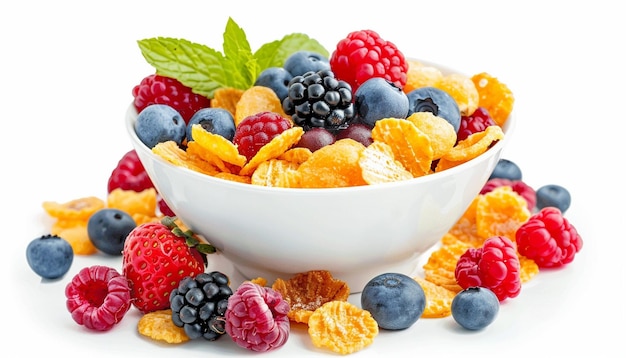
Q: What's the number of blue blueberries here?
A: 12